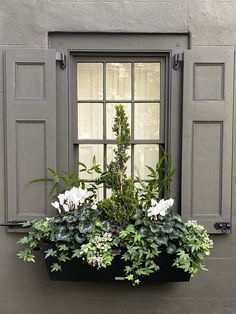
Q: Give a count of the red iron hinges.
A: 0